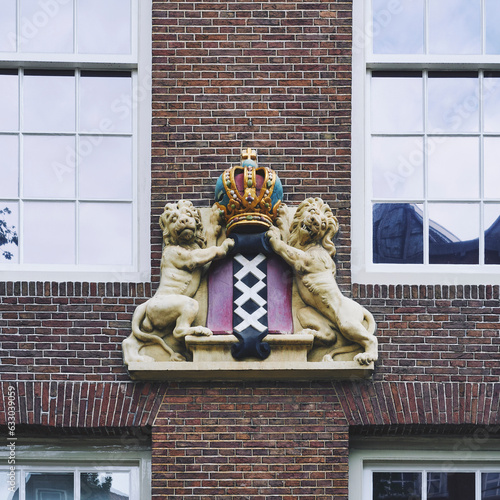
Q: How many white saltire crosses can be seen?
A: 3